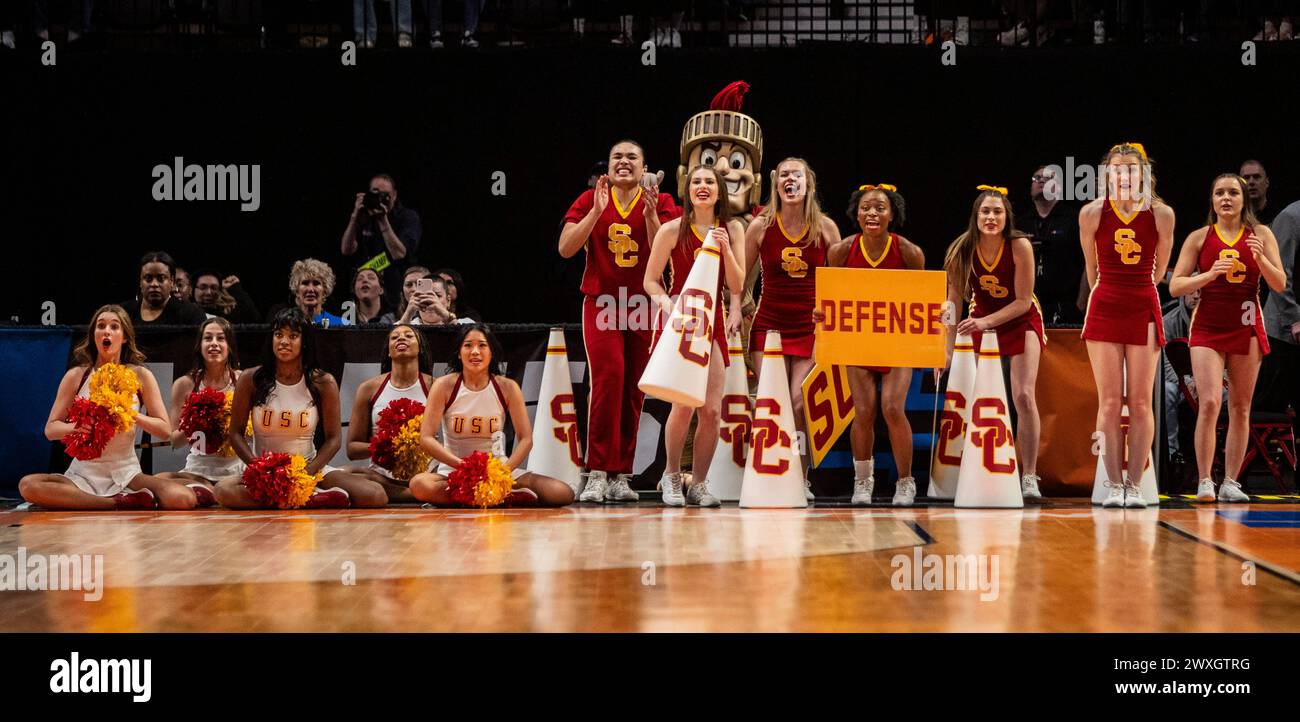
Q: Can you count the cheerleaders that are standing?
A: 7